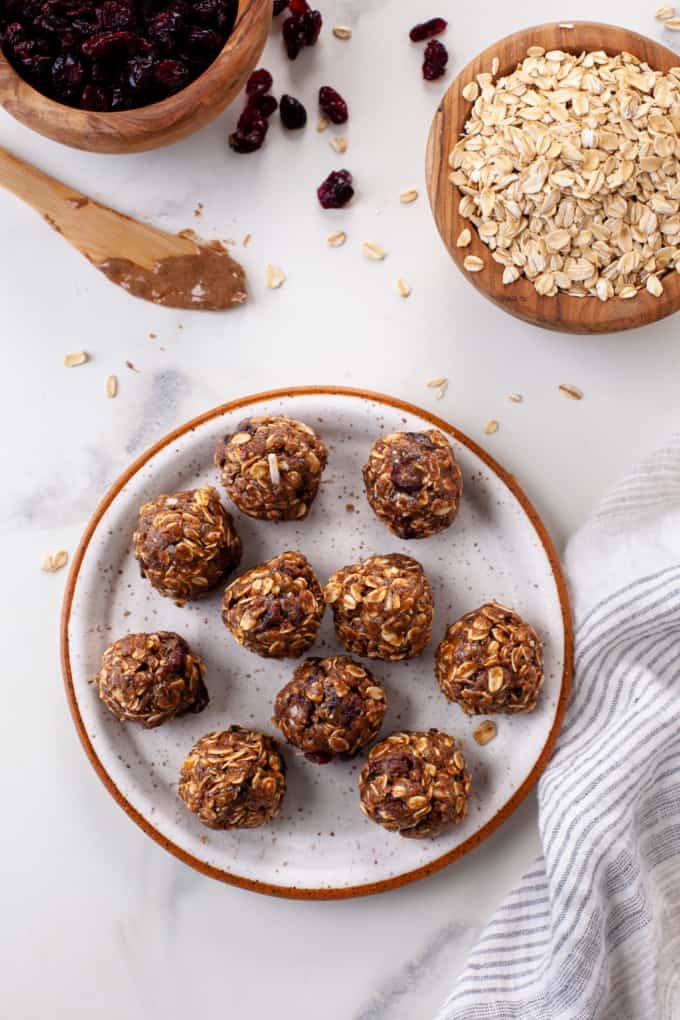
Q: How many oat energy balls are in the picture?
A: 10